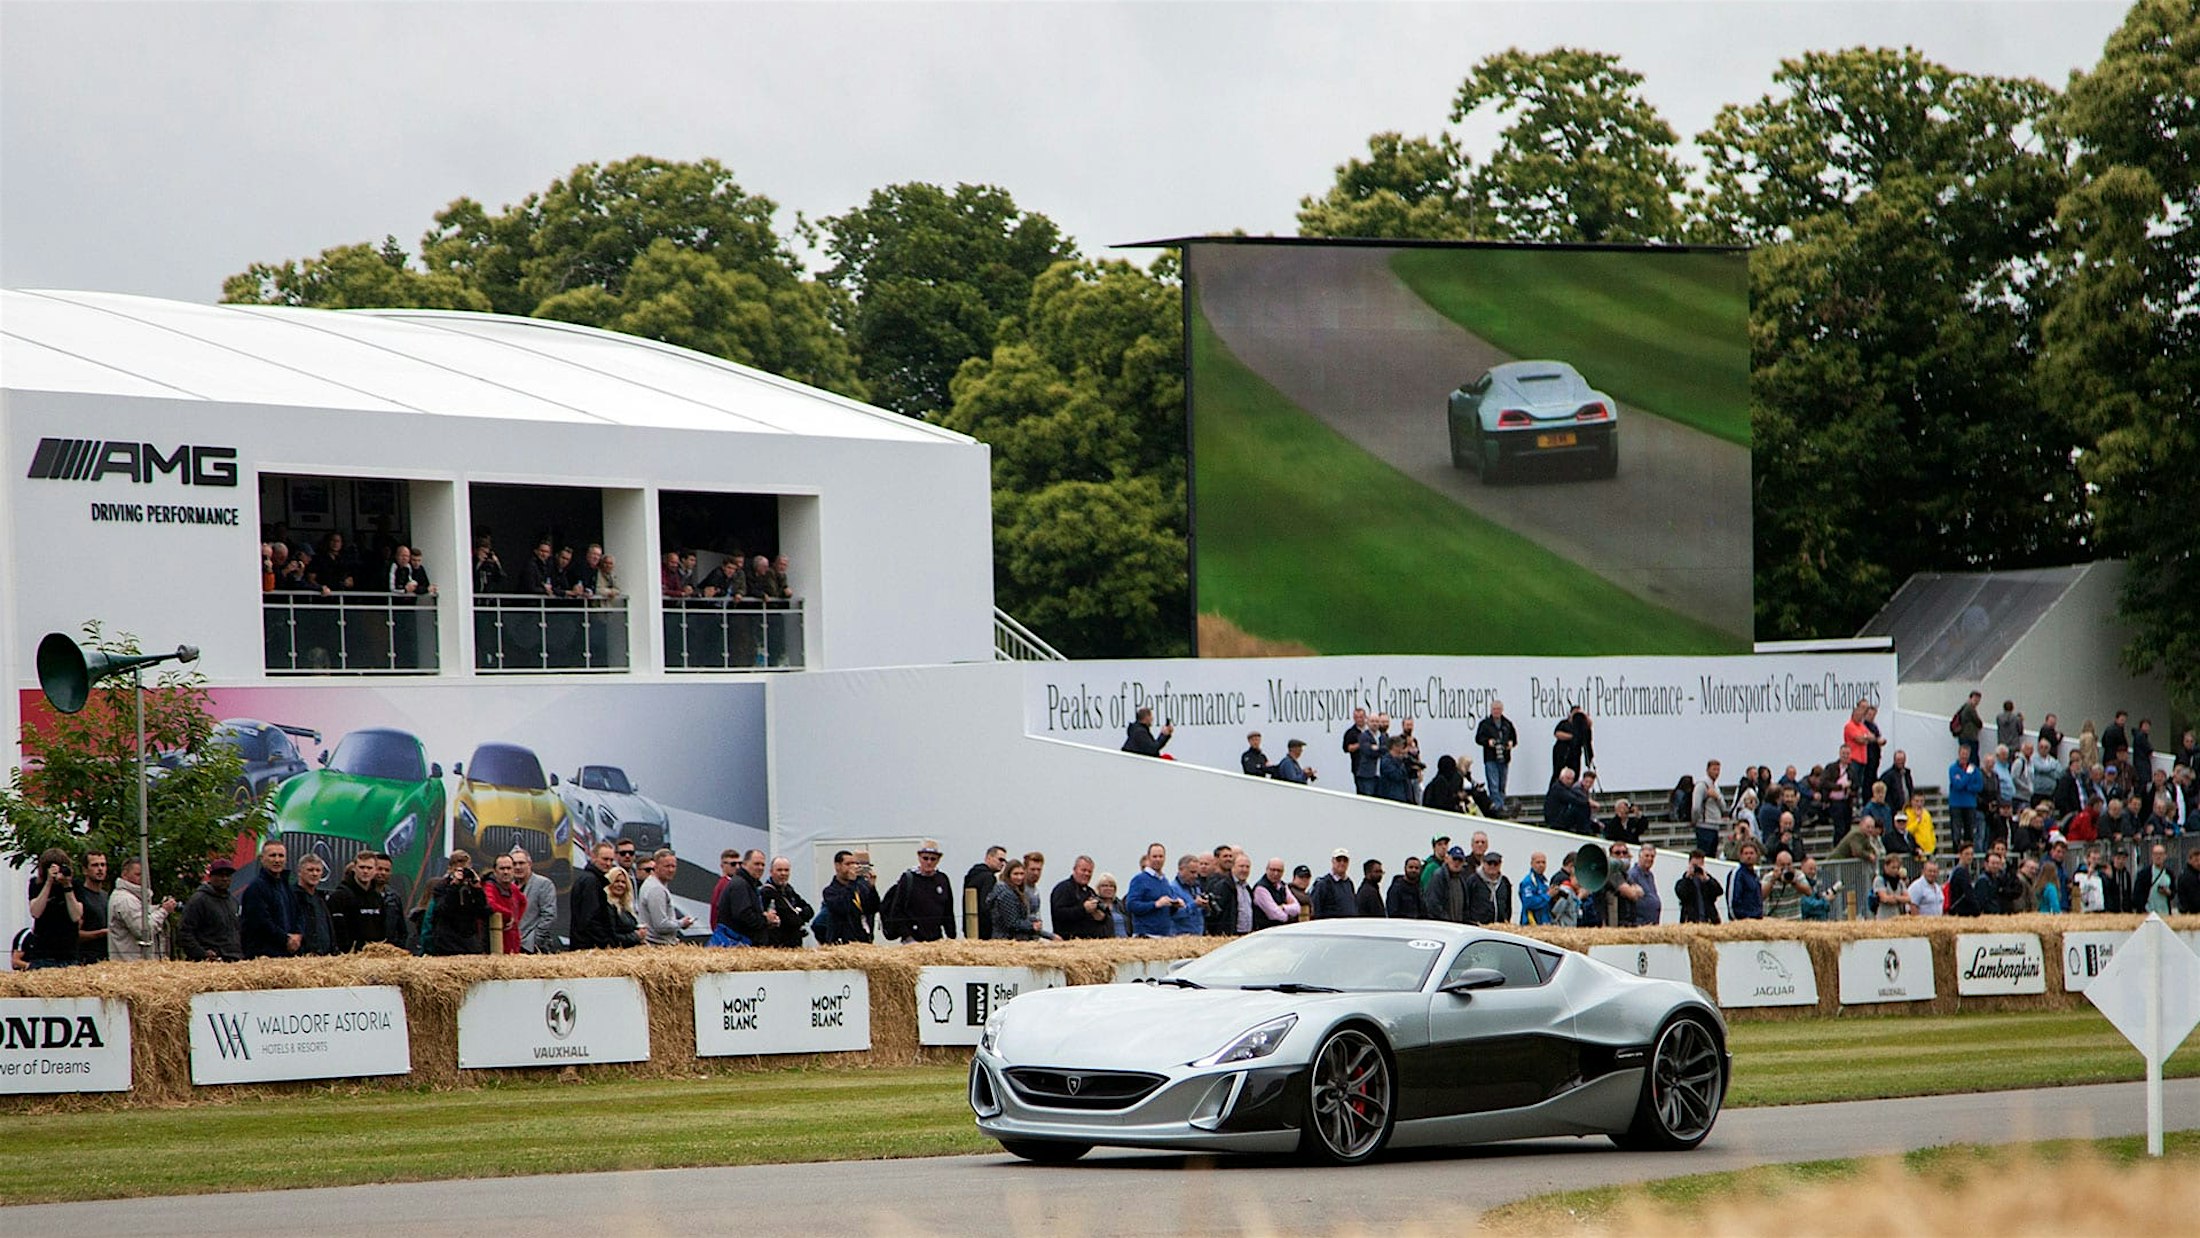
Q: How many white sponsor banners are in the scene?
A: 11